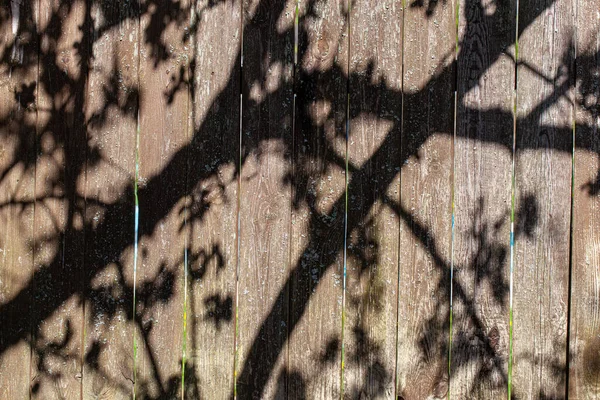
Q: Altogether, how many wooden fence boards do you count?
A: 12